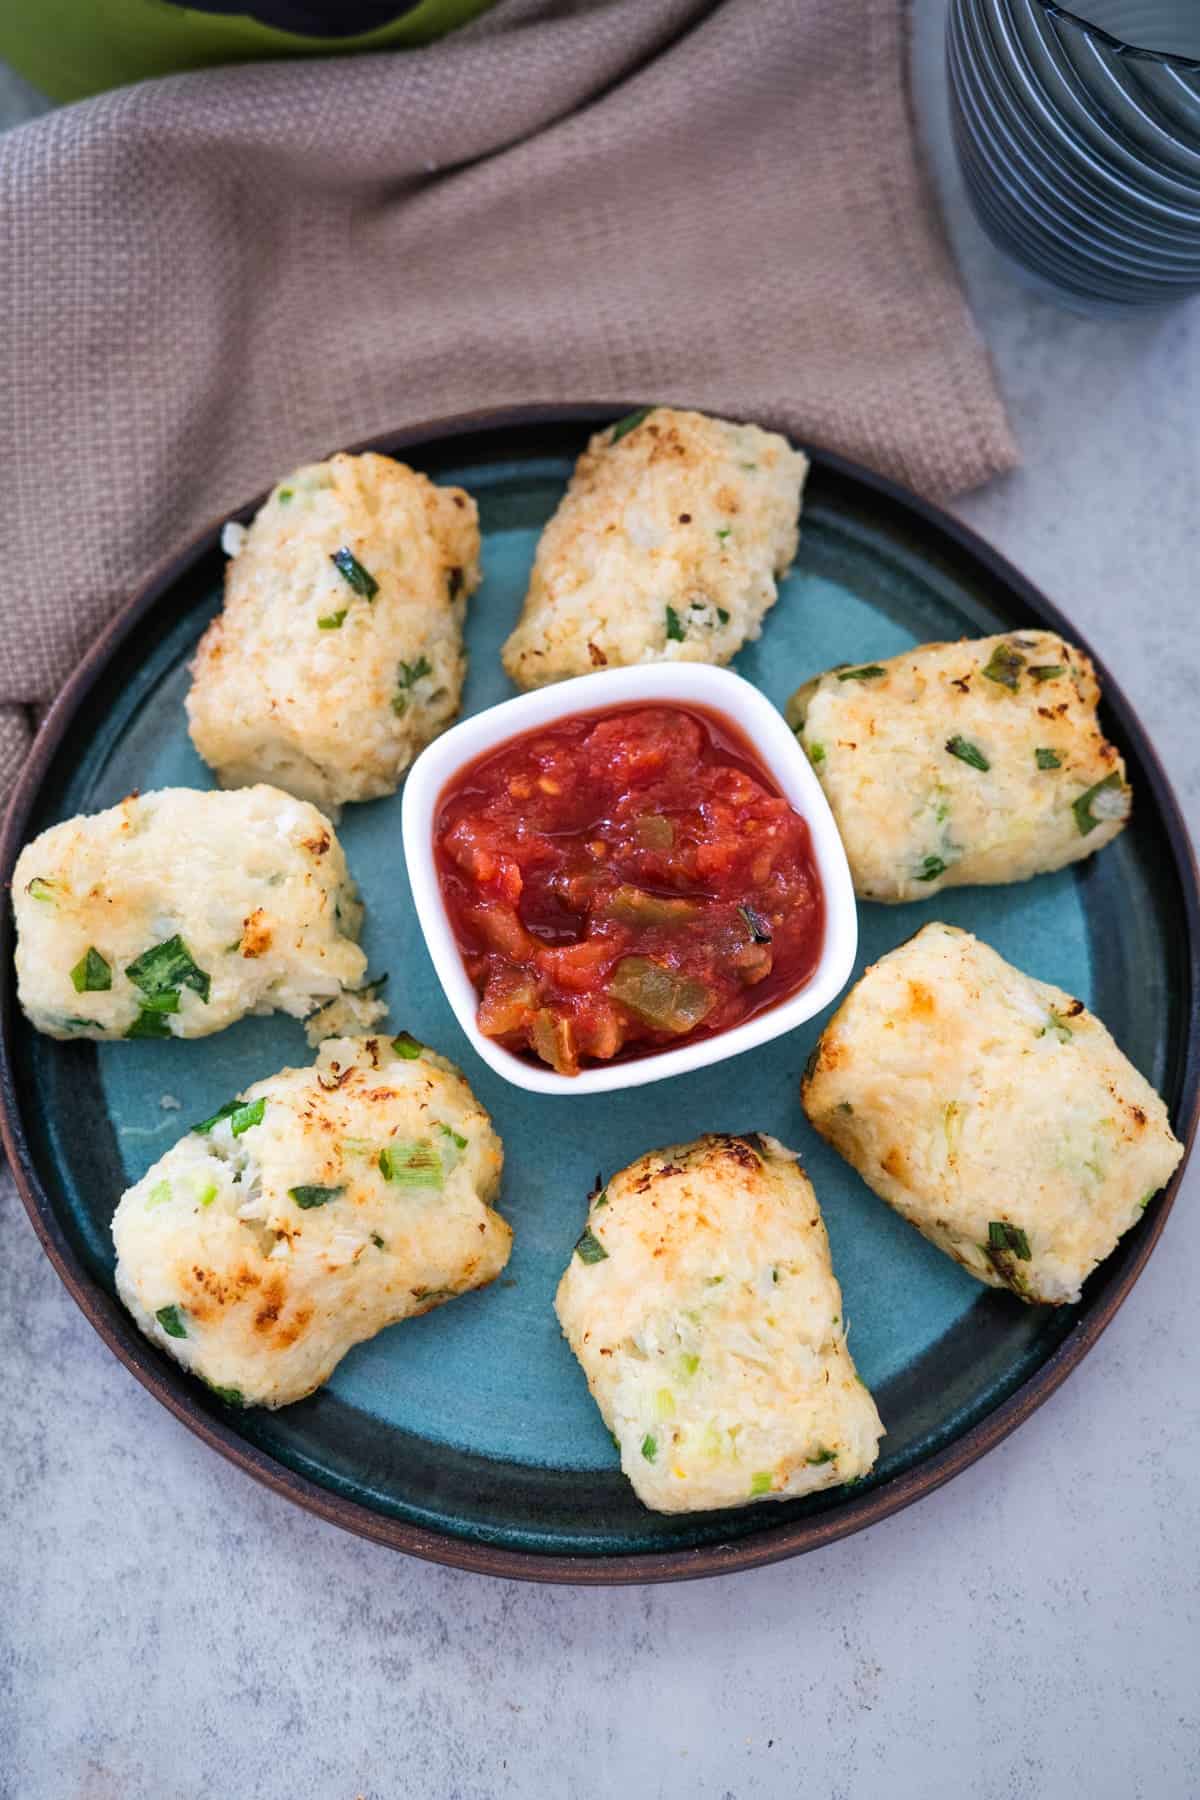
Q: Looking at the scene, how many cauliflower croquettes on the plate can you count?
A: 7